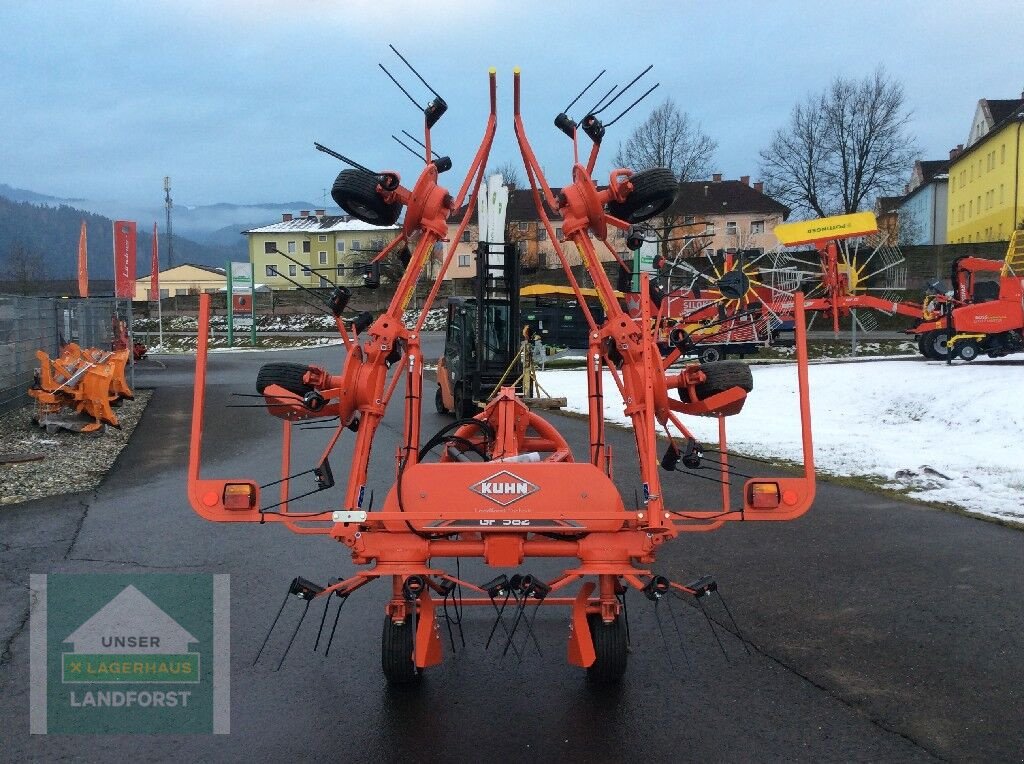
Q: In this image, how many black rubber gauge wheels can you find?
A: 6